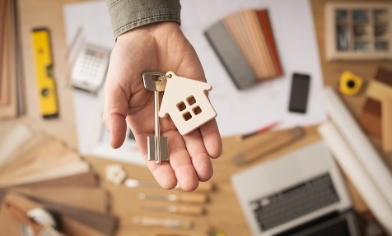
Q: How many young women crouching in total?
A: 0